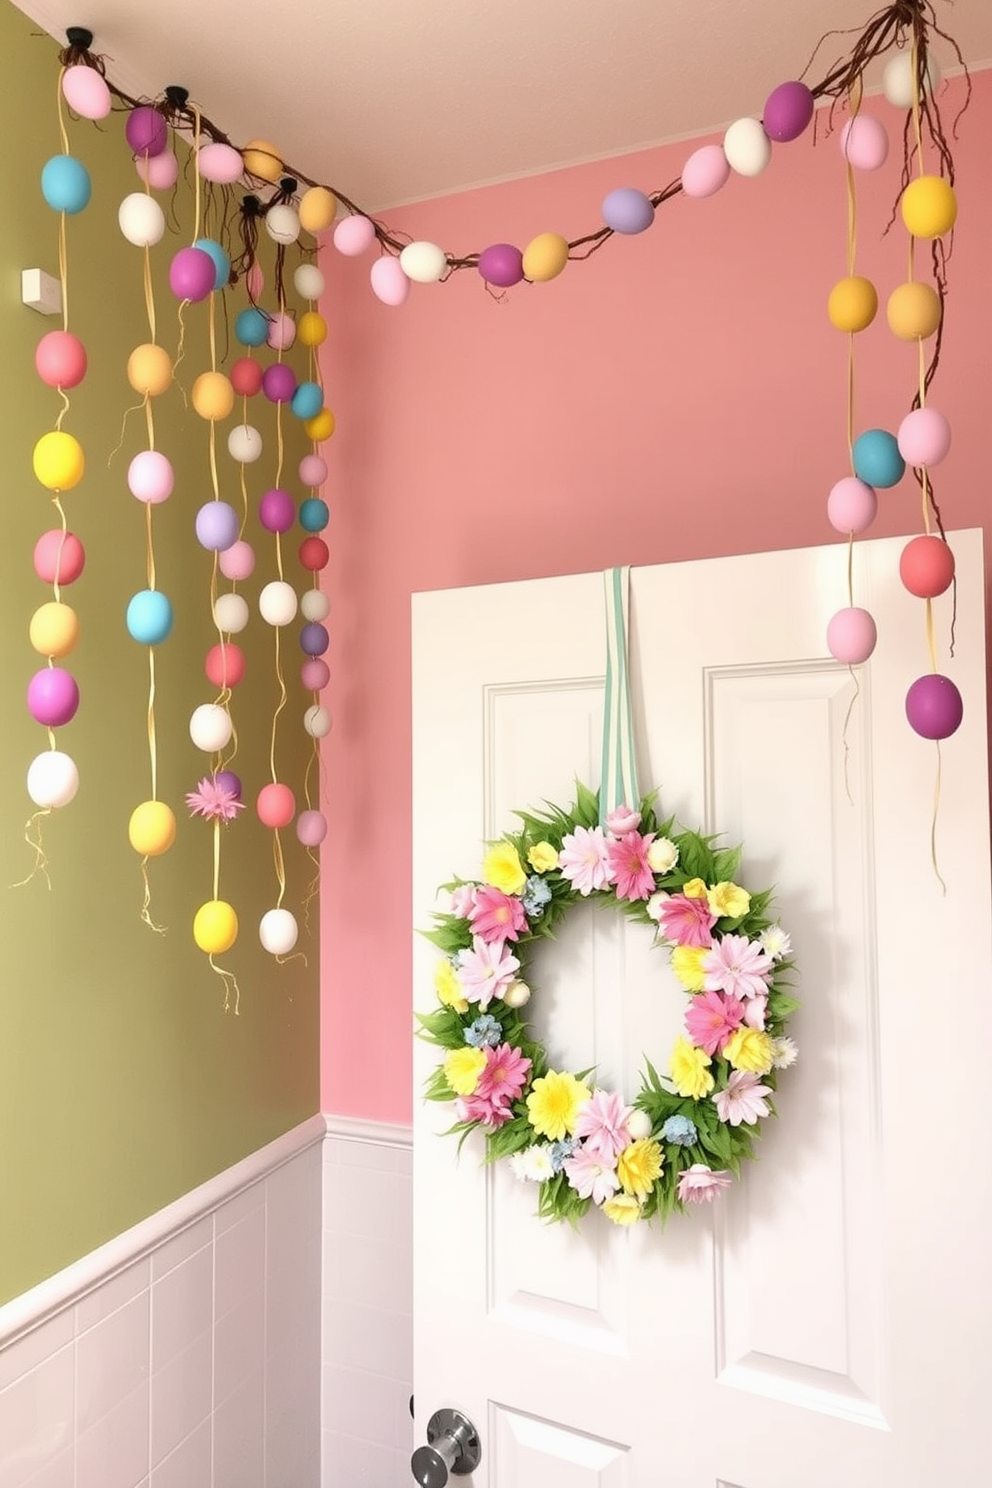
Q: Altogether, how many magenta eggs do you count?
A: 8